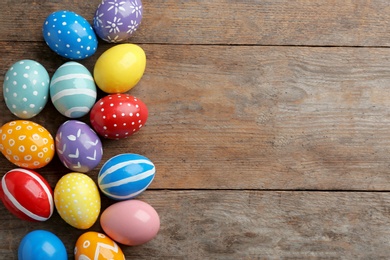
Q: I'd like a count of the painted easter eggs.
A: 14